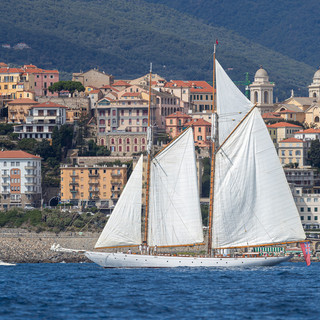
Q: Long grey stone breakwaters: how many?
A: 1